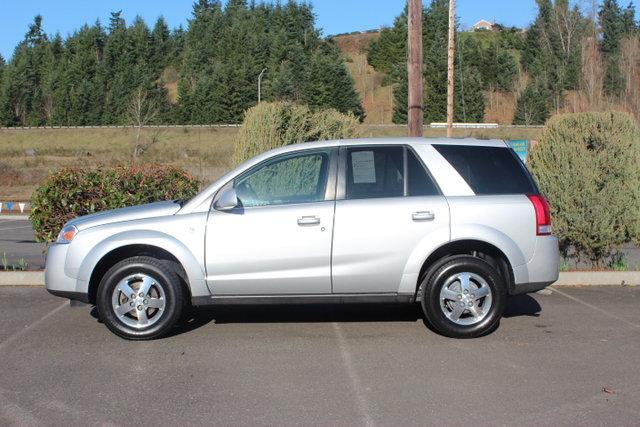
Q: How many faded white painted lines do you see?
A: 3